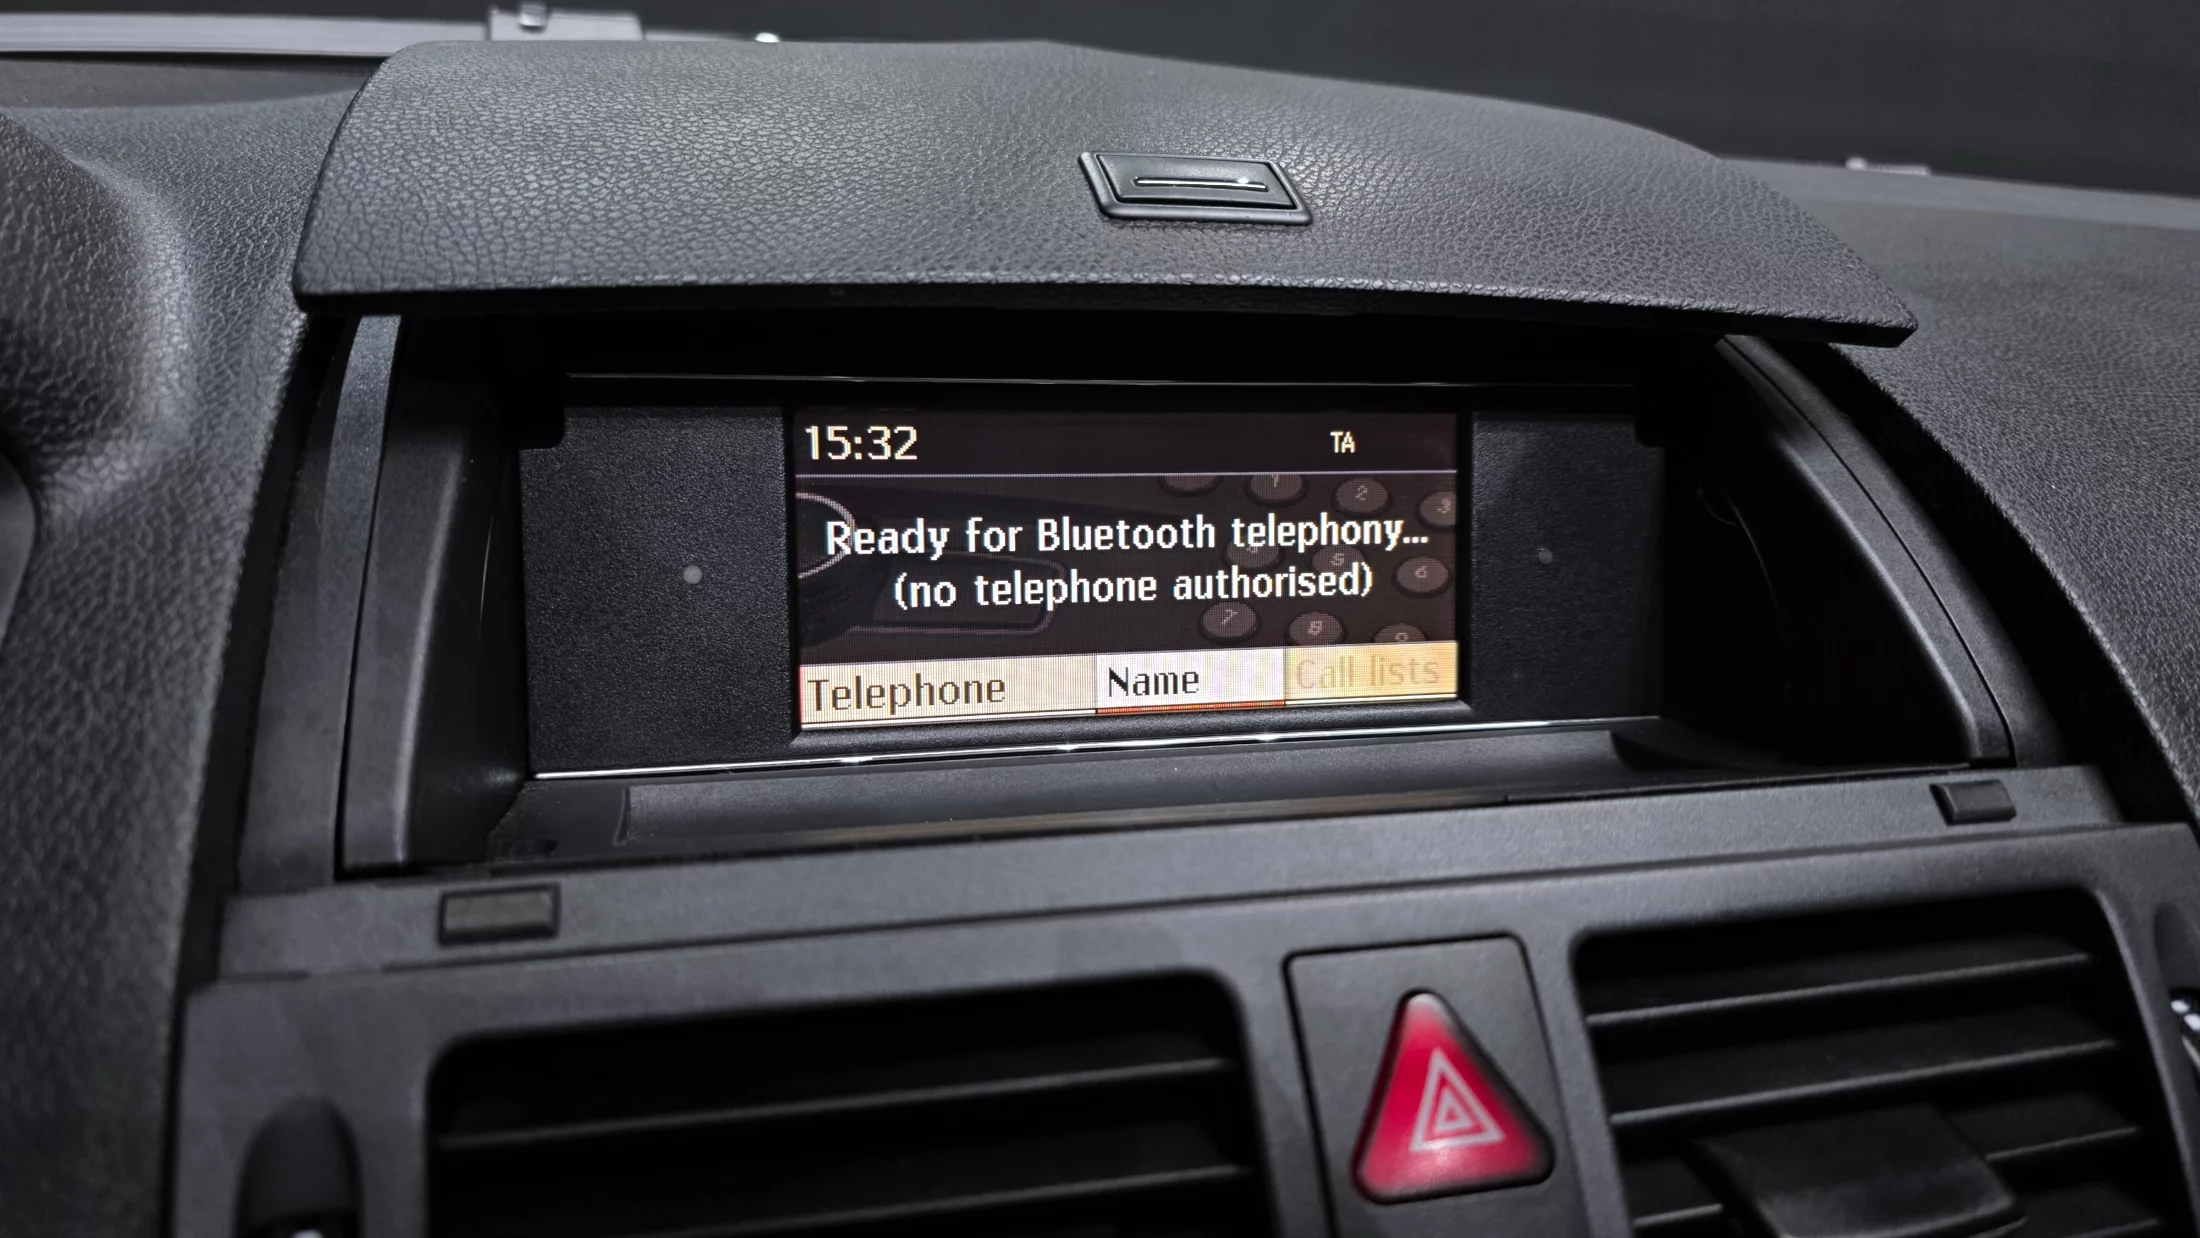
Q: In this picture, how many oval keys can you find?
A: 10